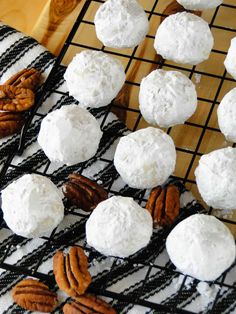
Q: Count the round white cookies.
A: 13